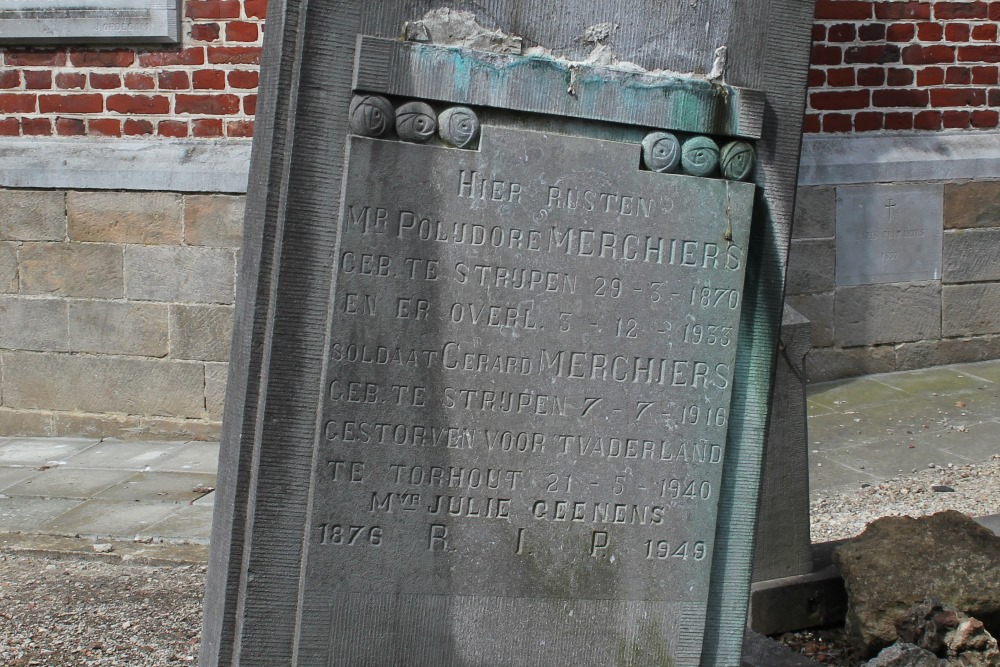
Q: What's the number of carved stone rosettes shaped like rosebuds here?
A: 6